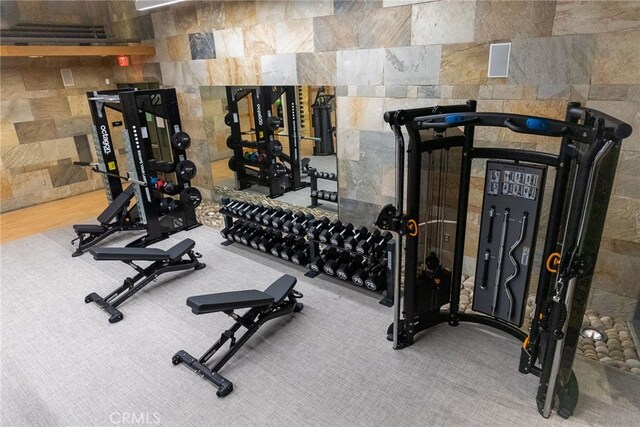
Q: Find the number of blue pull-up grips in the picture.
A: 2